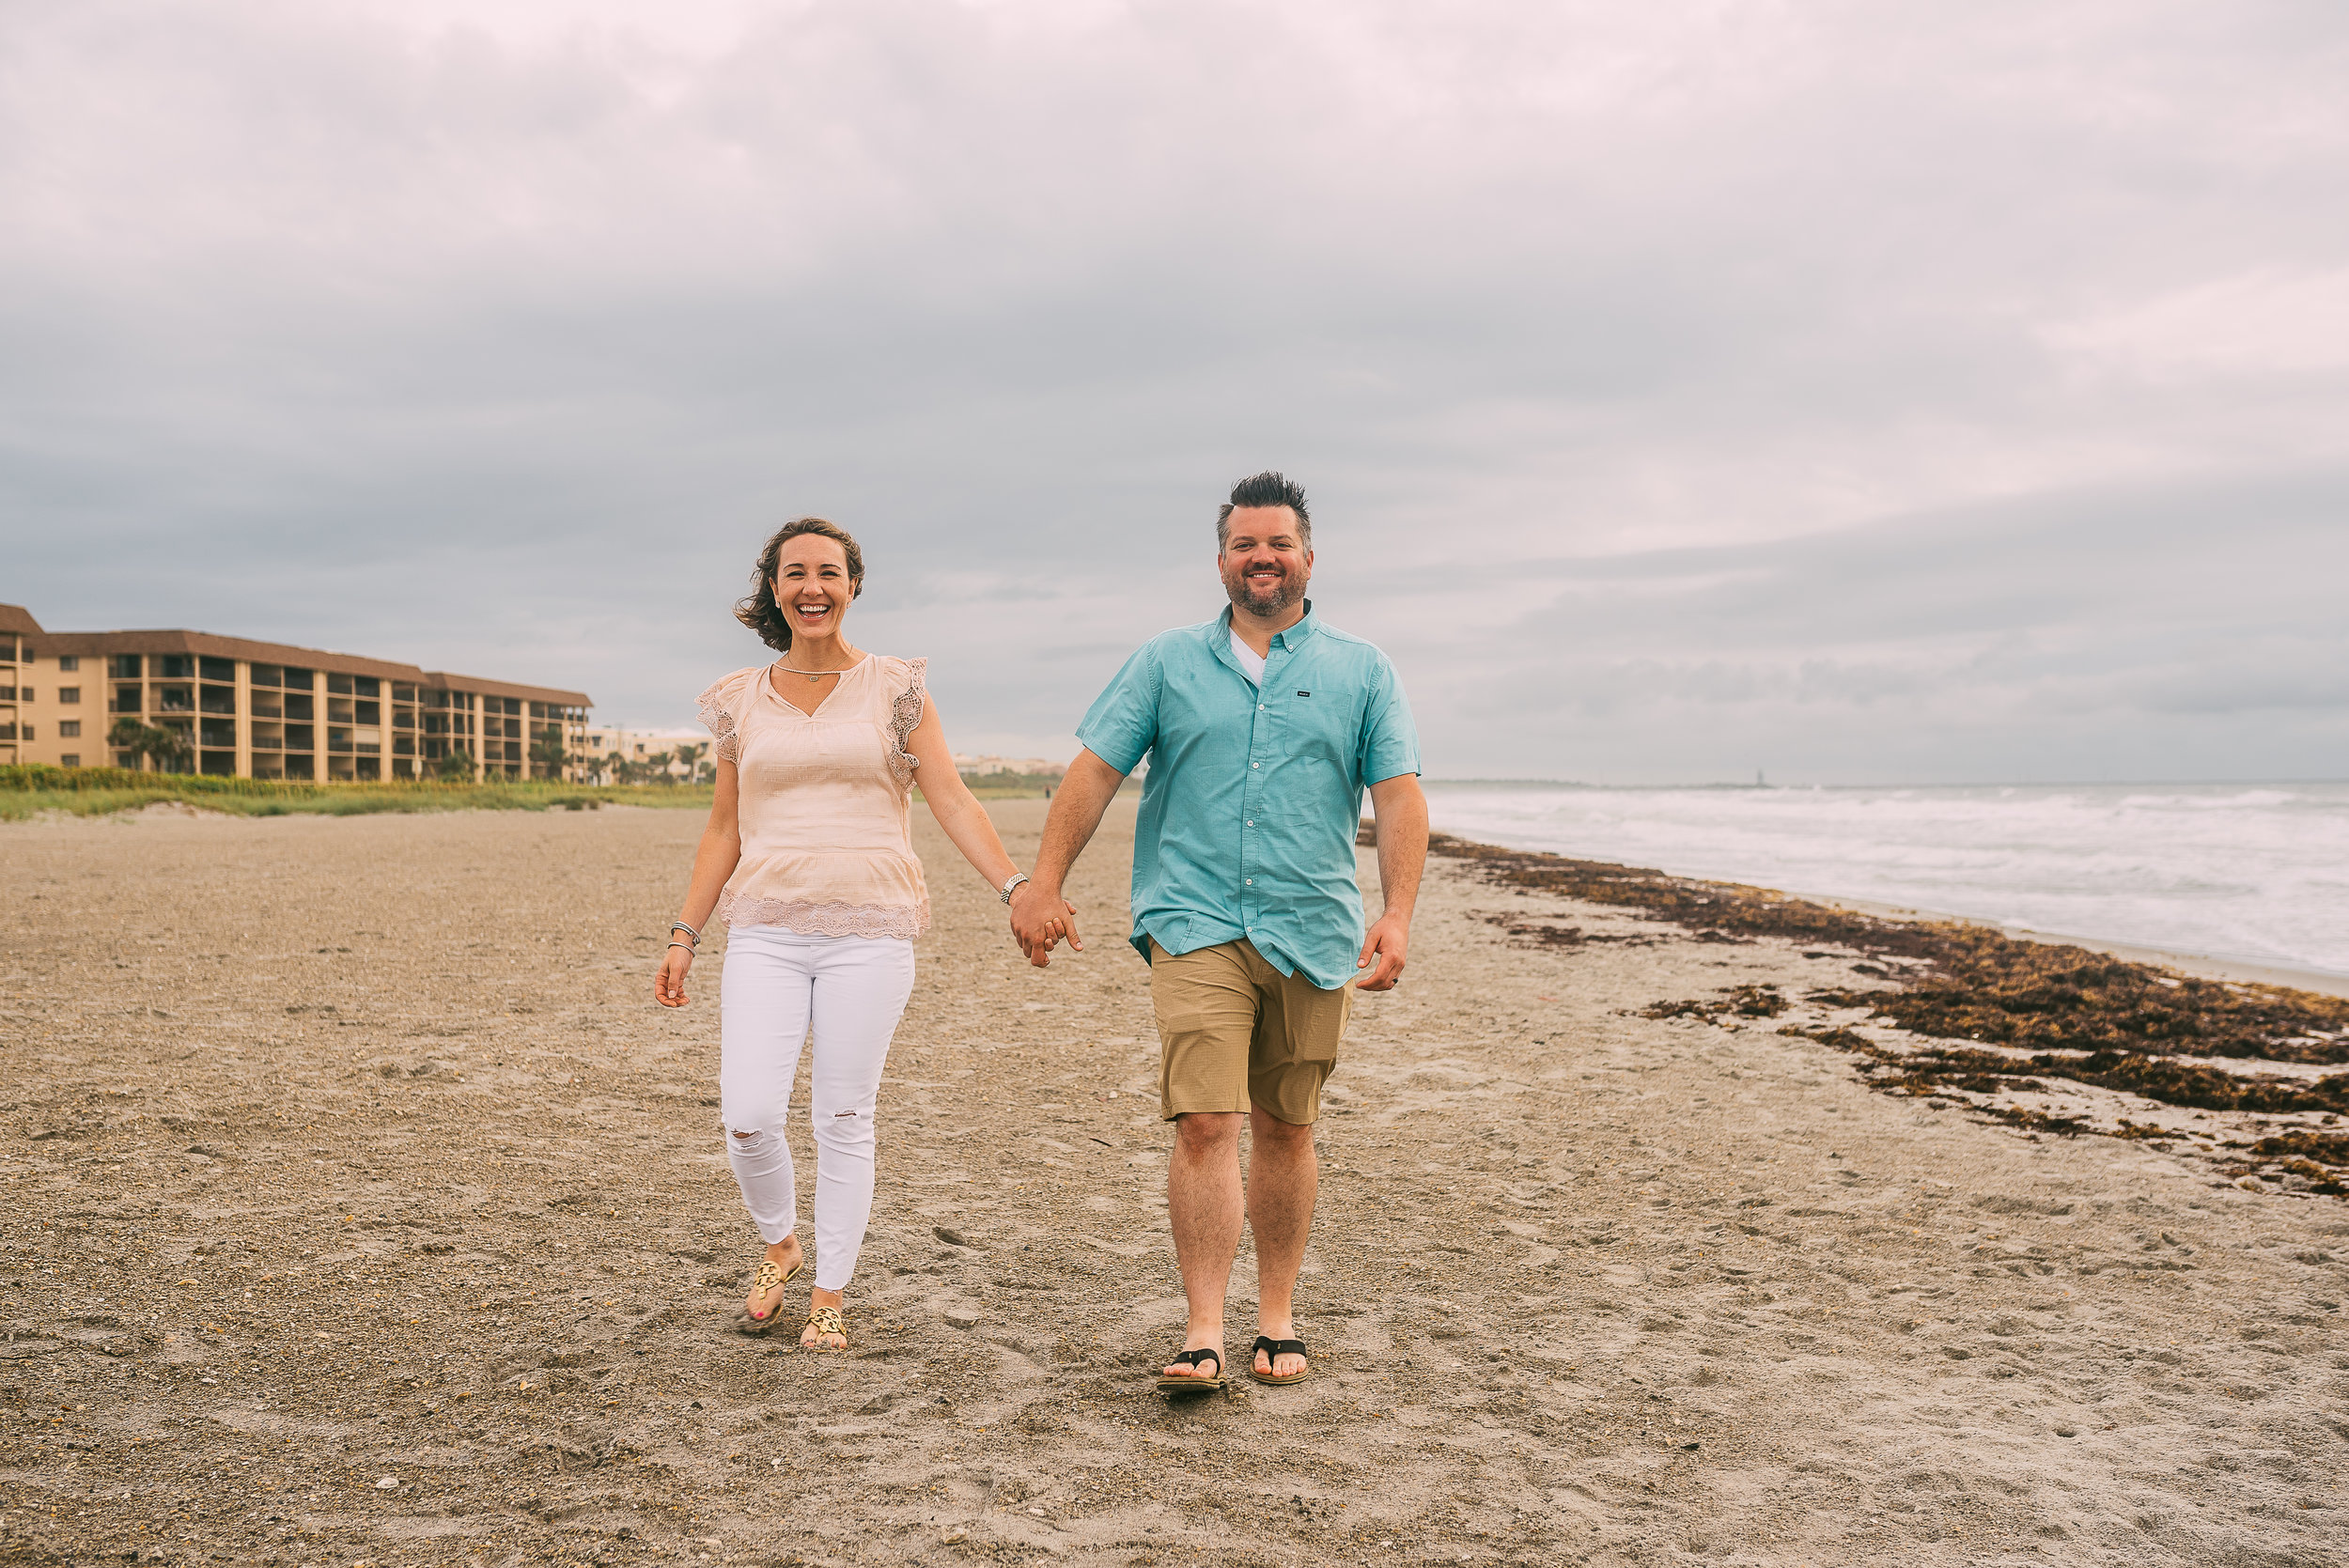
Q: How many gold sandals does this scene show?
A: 2